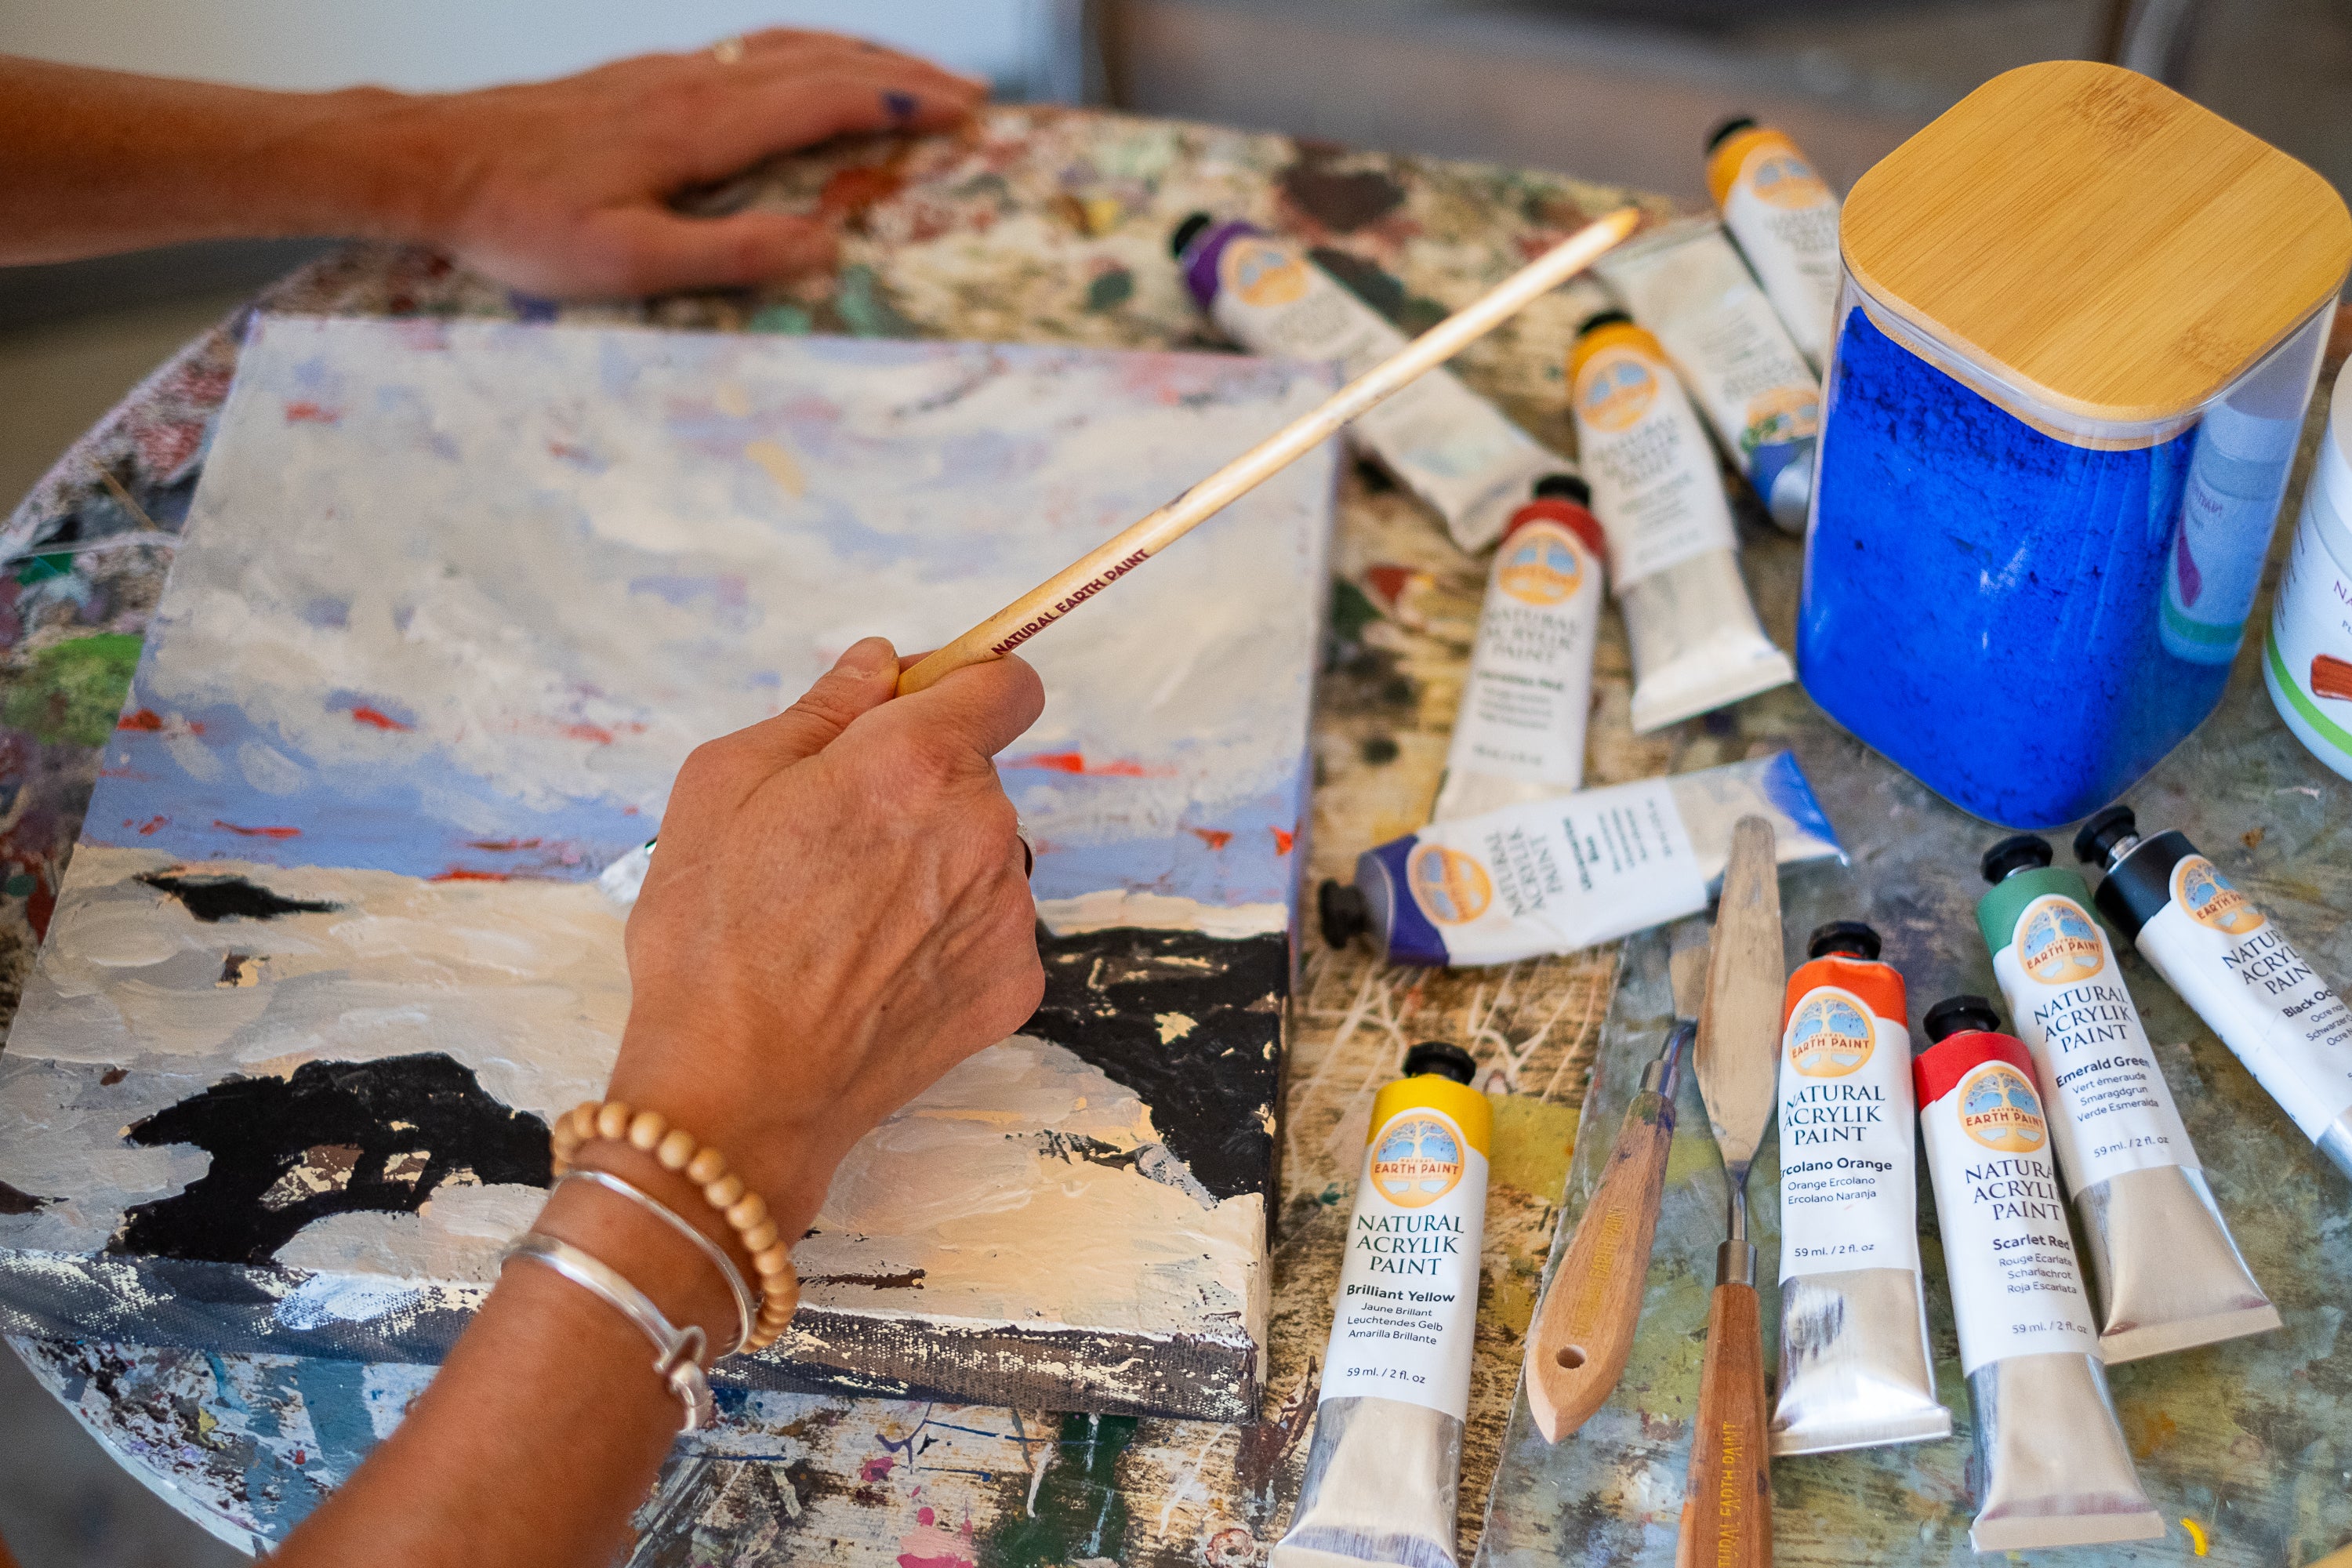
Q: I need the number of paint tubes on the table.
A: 11